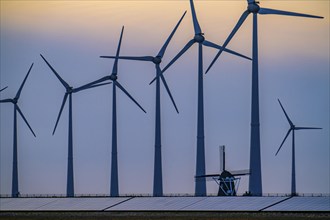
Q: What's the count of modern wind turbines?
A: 7